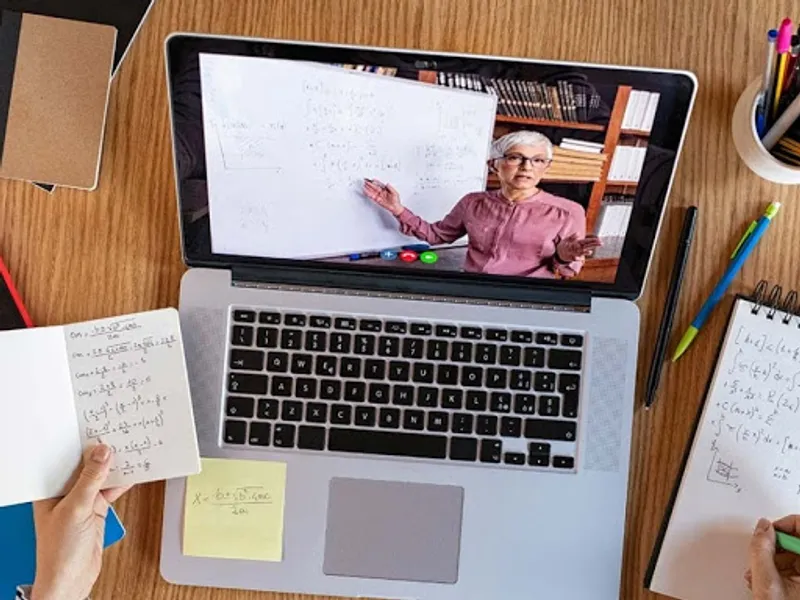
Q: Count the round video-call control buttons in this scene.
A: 3